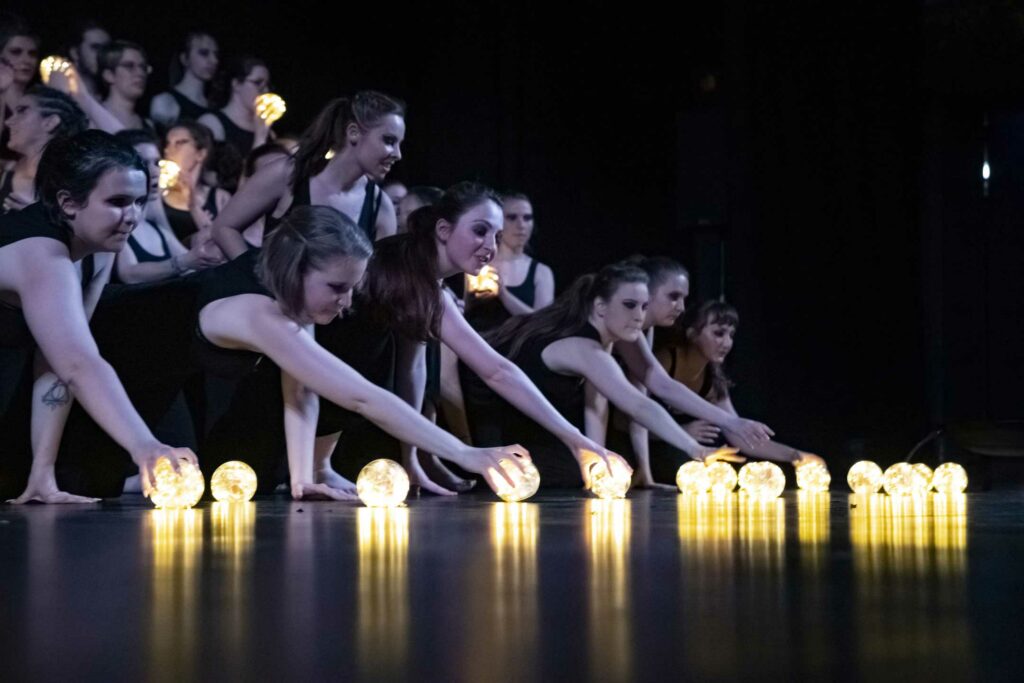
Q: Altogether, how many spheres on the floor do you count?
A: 13